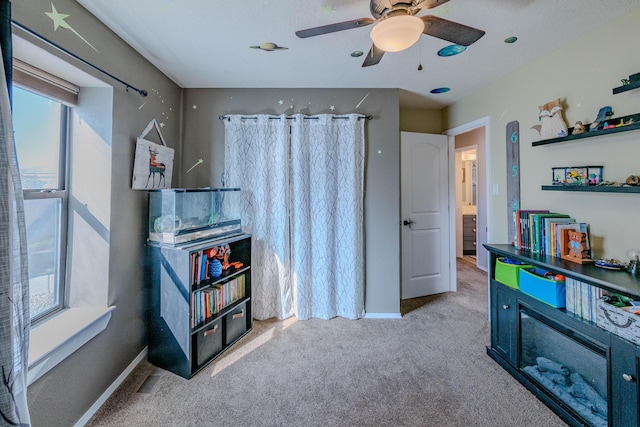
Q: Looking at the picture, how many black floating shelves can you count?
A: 3